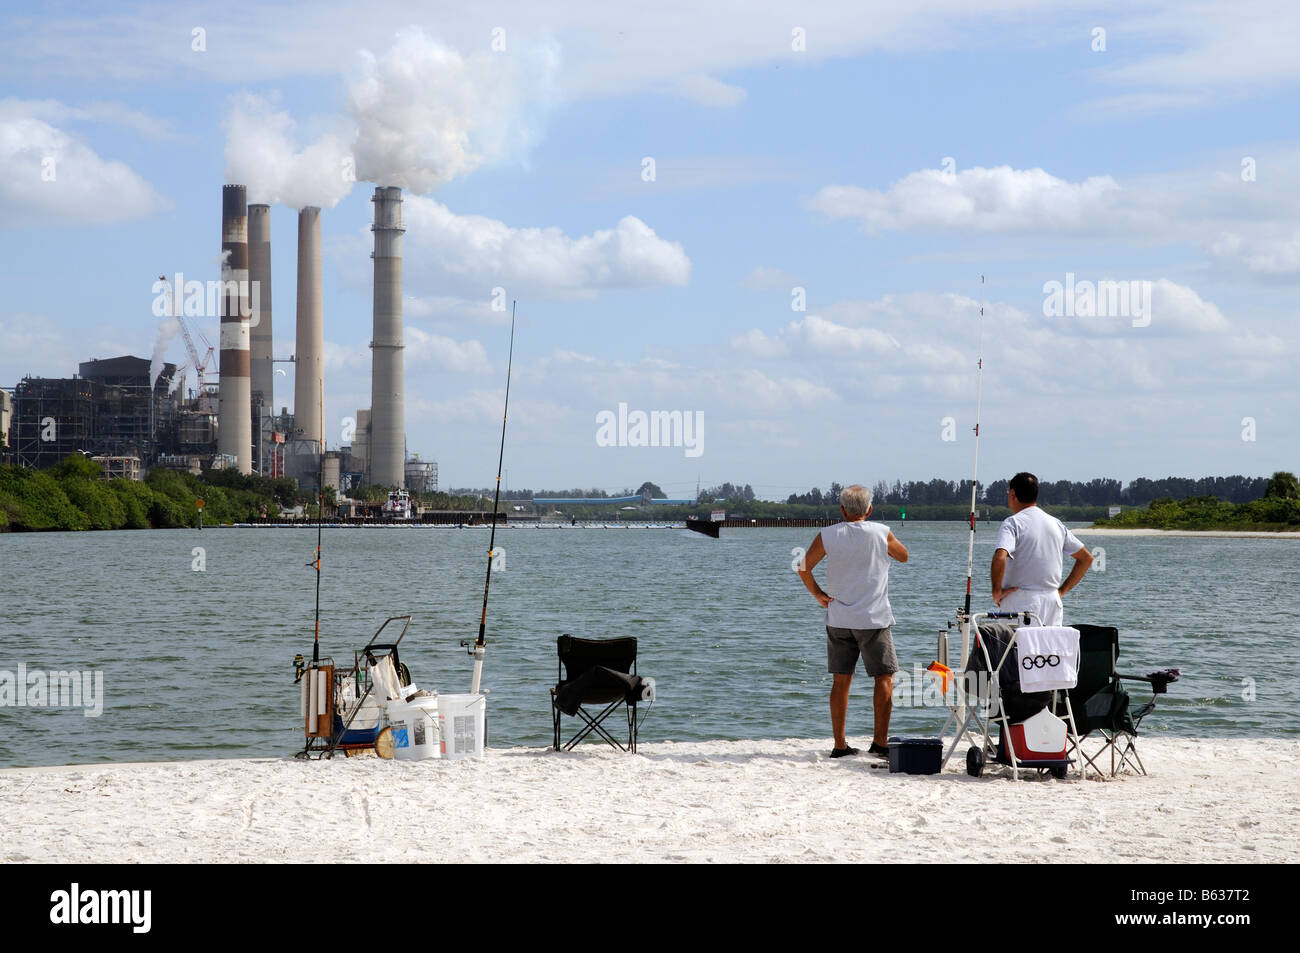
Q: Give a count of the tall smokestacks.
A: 4